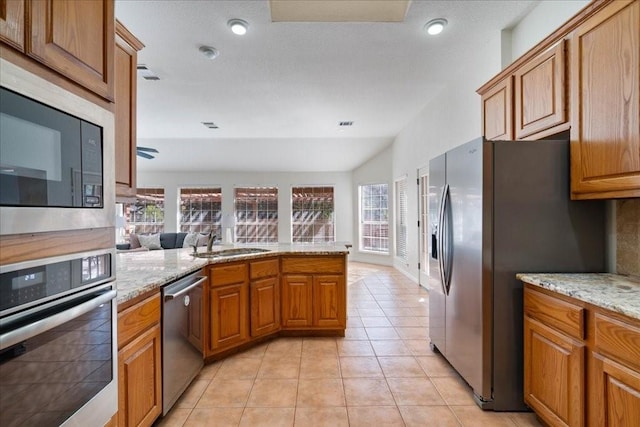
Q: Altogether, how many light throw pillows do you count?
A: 2